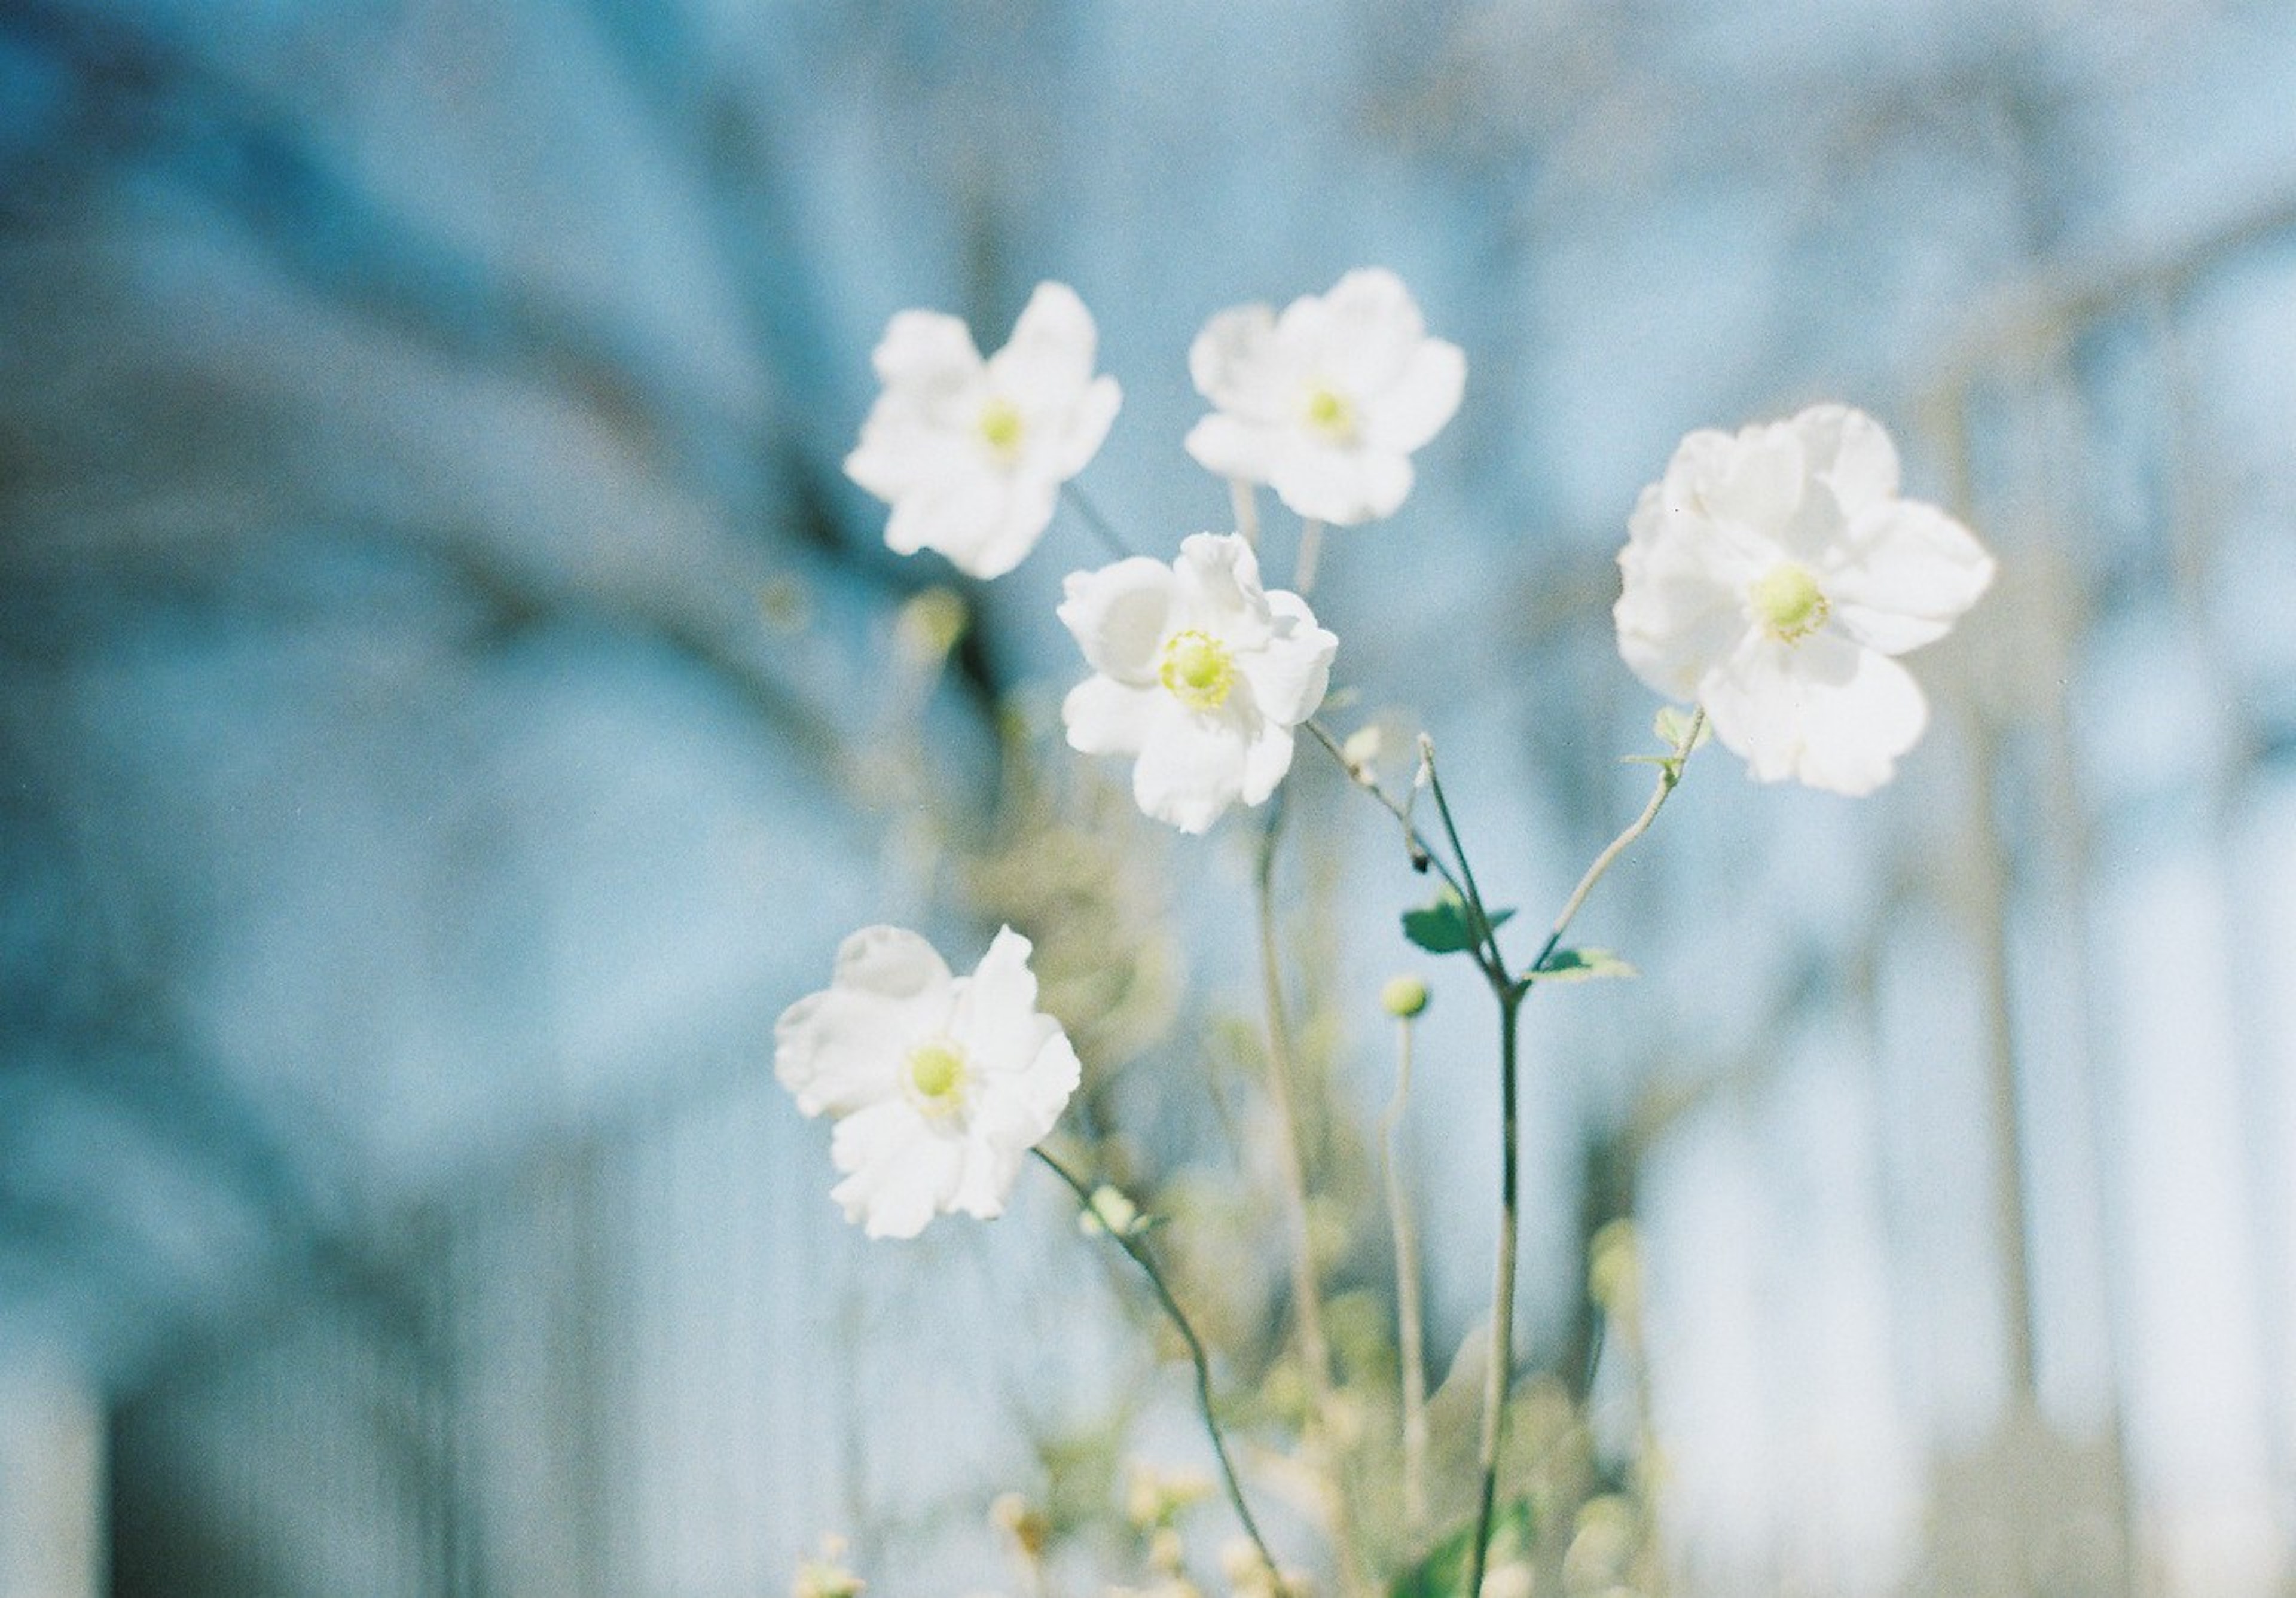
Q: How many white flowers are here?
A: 5